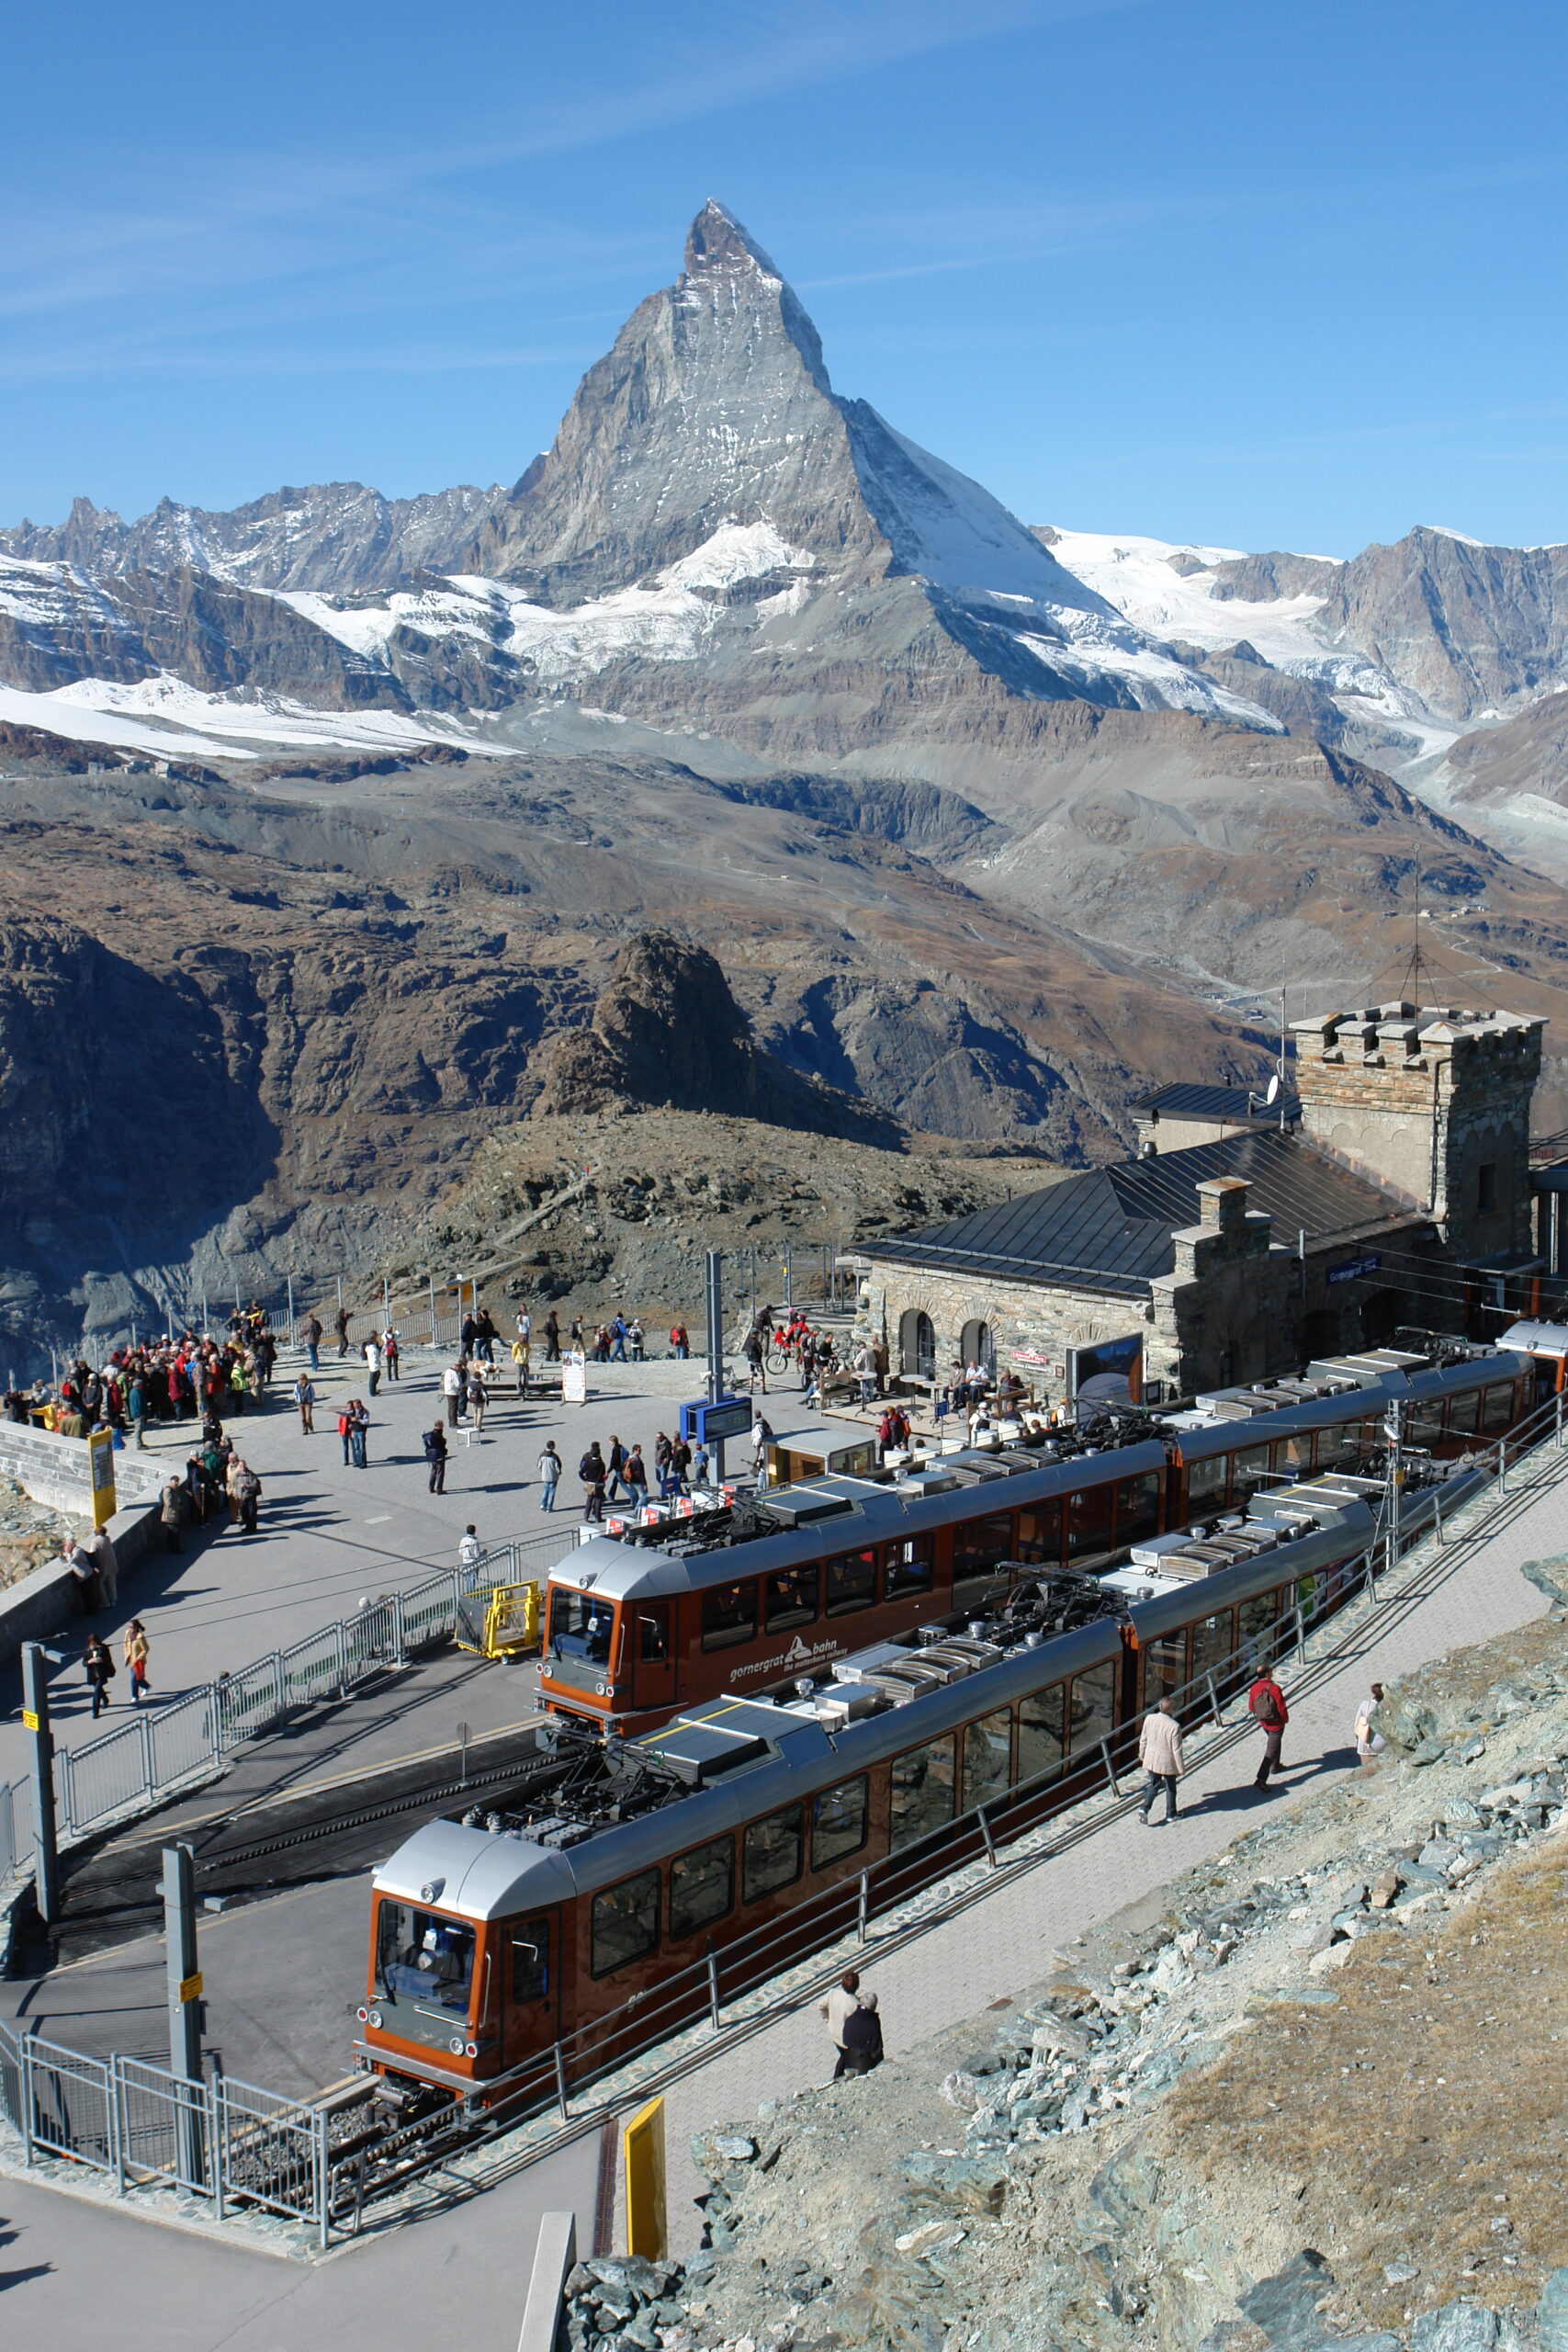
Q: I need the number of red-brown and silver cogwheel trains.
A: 2